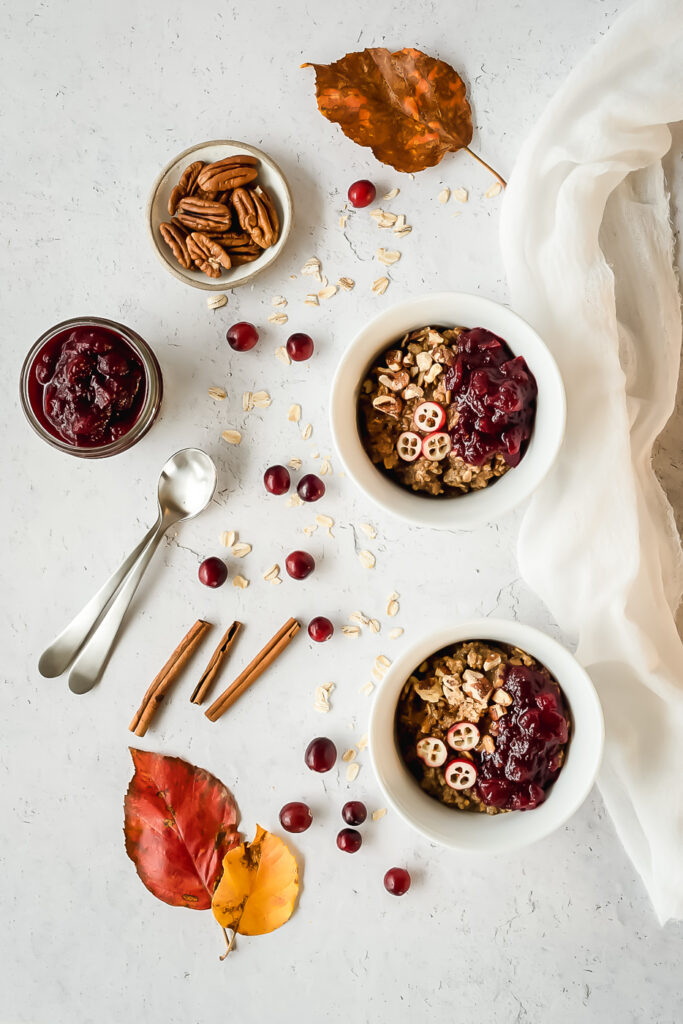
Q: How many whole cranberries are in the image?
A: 13